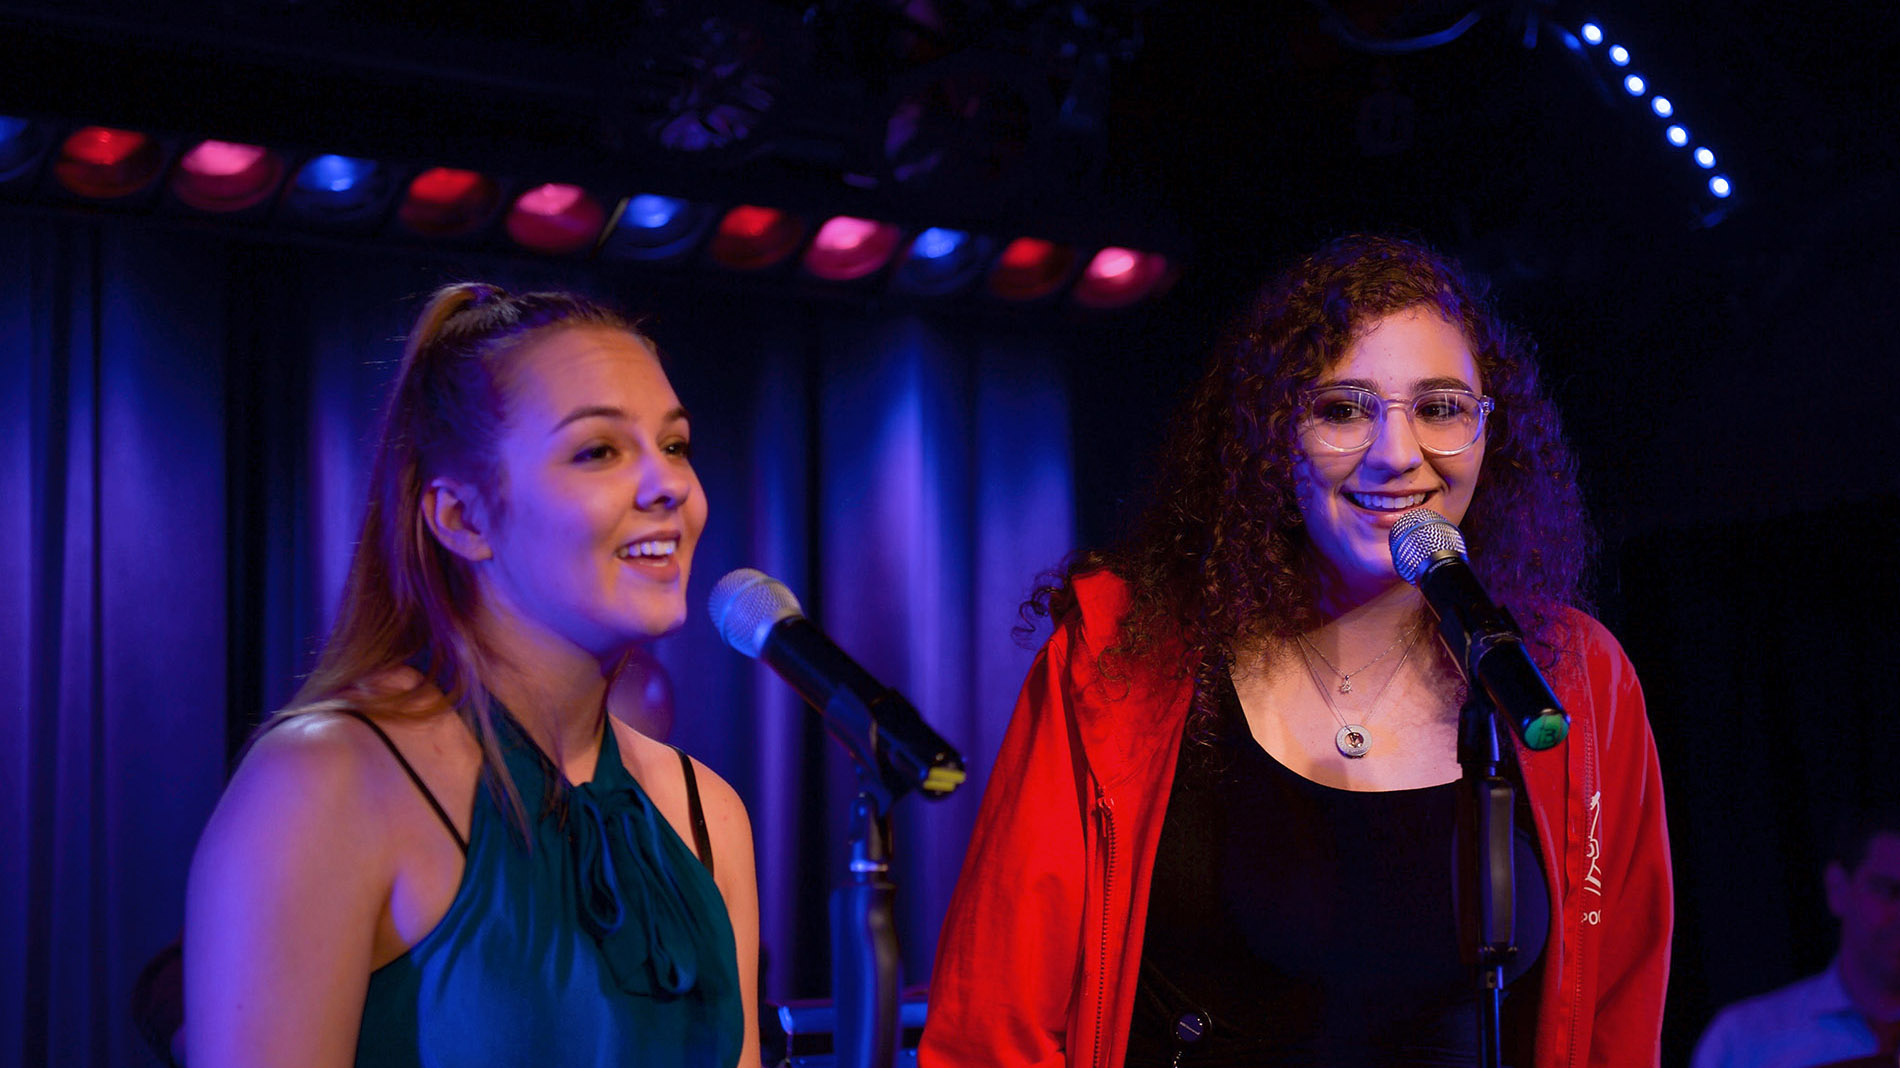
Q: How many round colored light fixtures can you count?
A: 12